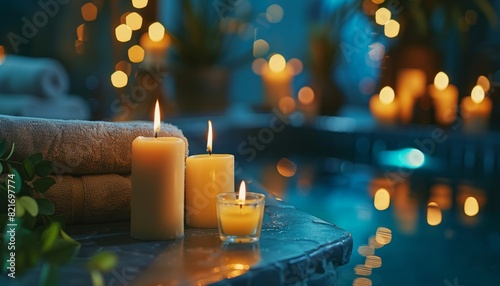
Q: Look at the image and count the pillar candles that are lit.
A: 2